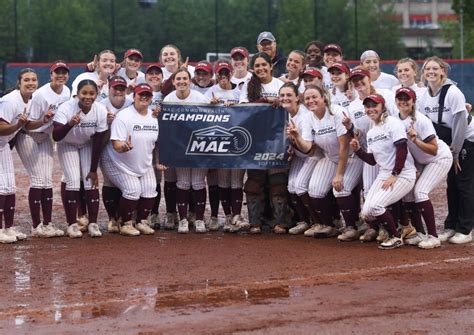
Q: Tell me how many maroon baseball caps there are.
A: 14